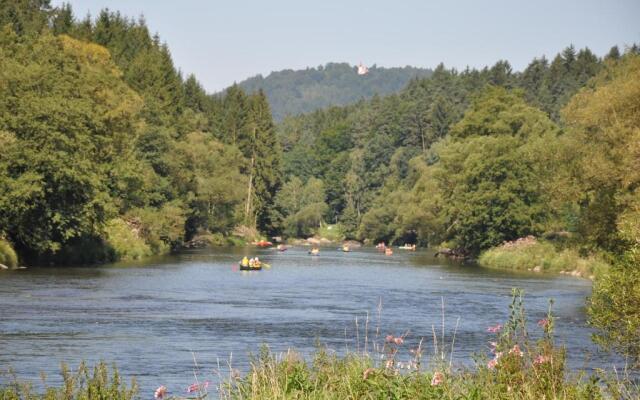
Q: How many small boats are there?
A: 8